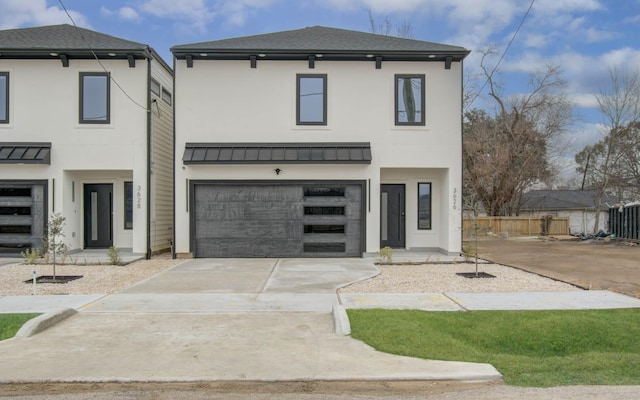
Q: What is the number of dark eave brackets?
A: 7